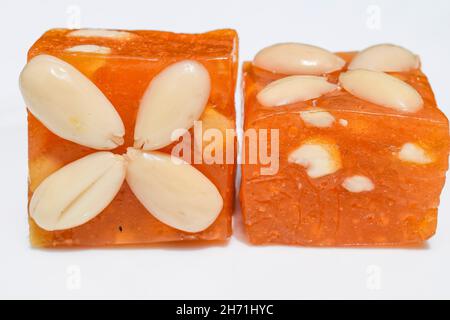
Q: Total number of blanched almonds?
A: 8